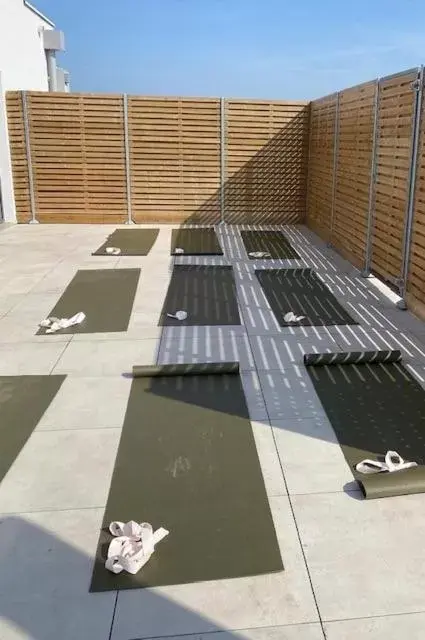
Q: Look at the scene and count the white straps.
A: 8